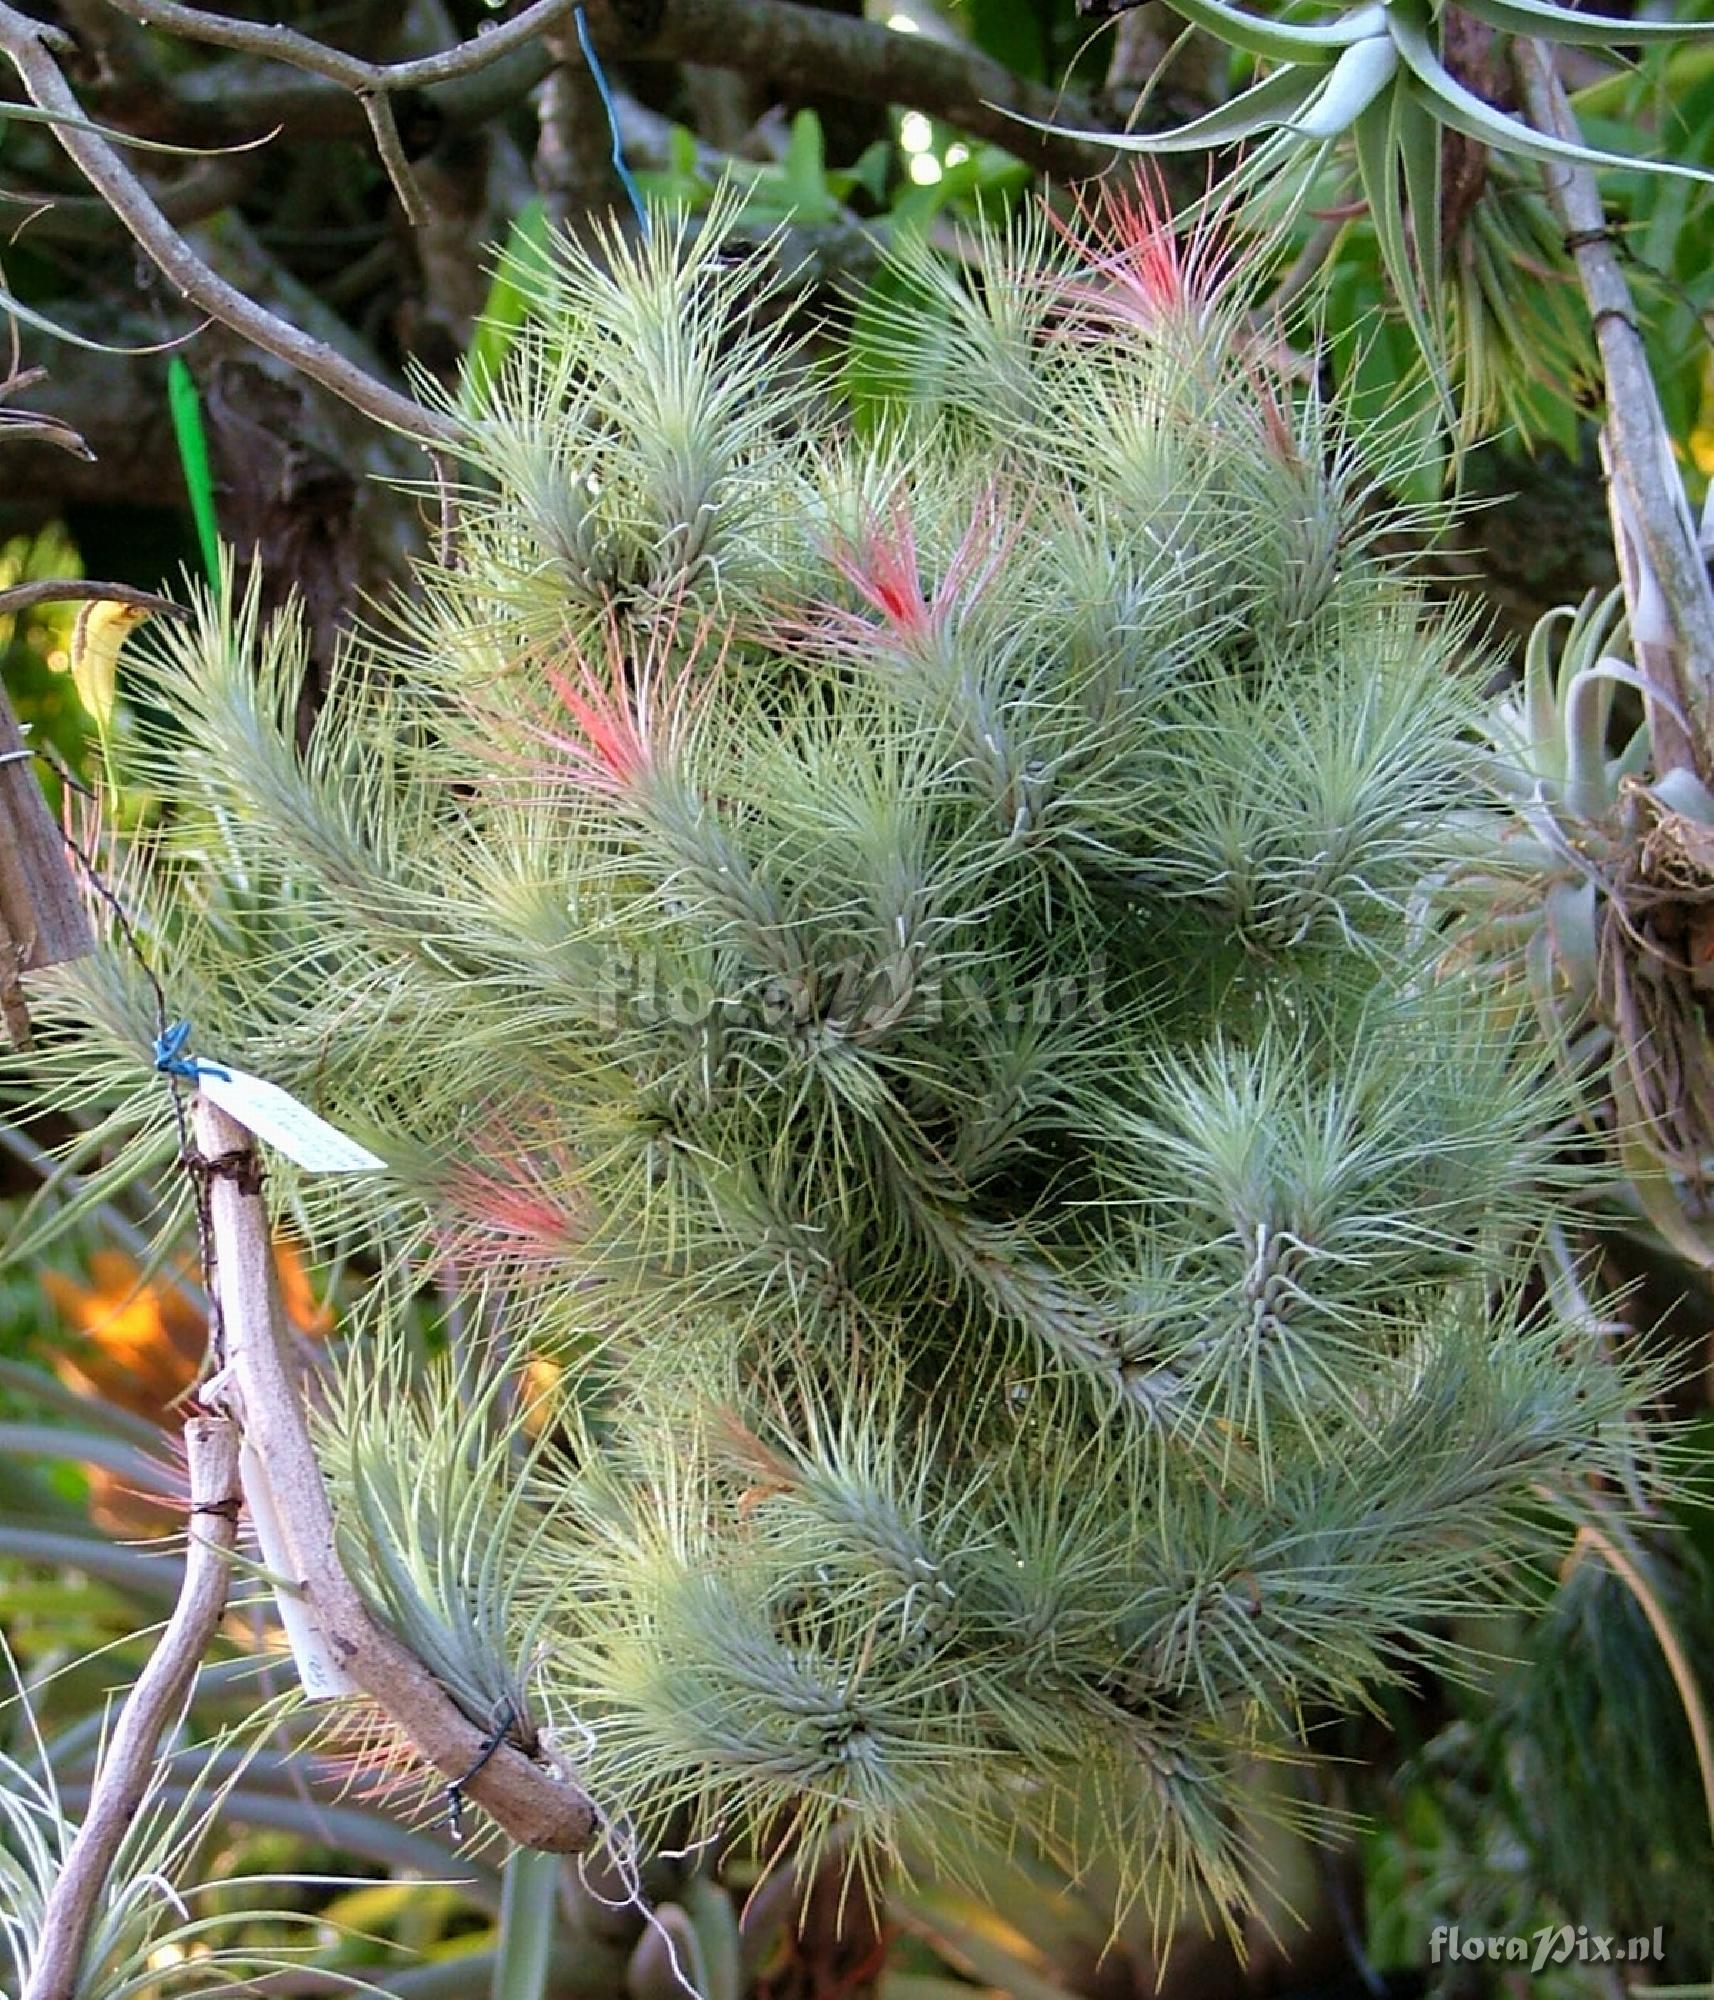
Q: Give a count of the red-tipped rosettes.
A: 4